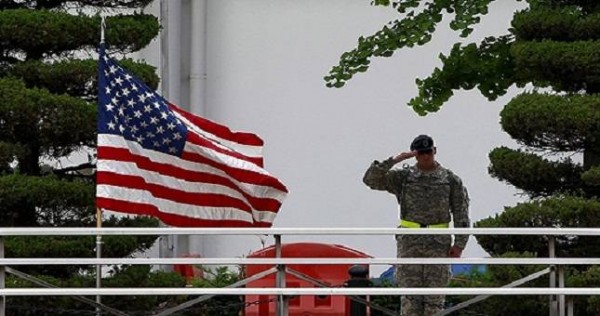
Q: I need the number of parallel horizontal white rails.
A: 3